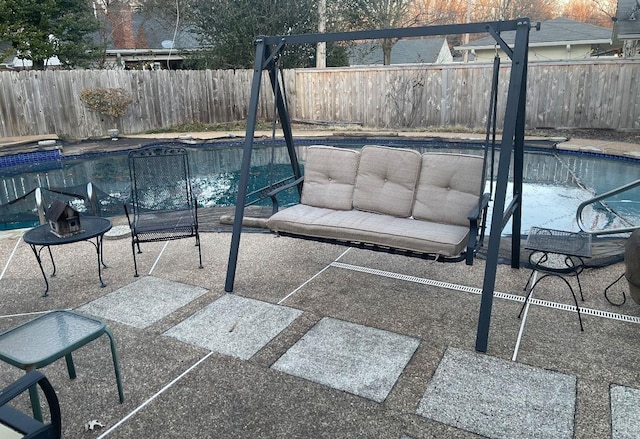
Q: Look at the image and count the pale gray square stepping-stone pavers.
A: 5